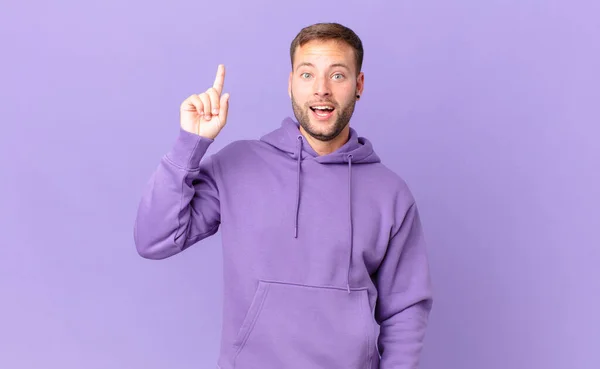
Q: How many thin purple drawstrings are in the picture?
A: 2